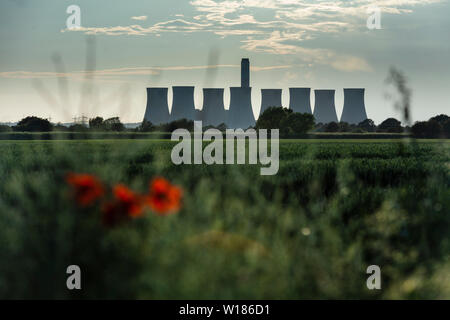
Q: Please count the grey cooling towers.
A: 8